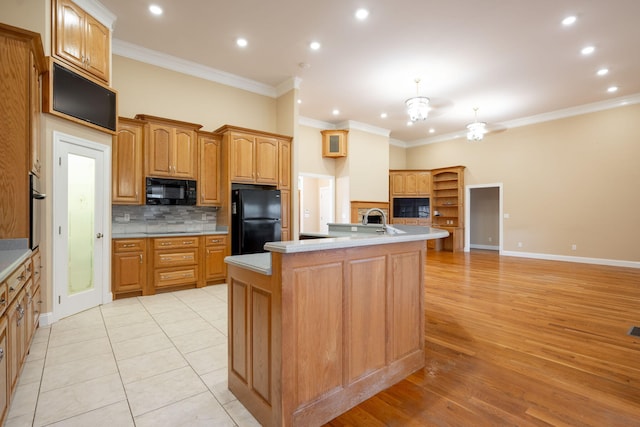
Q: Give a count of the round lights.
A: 13